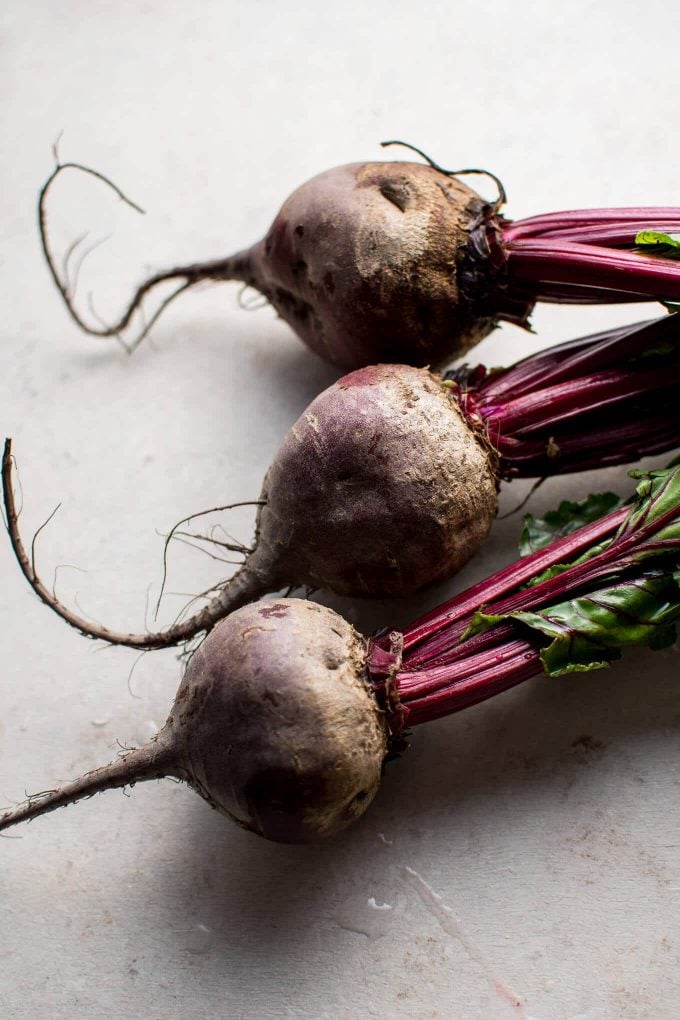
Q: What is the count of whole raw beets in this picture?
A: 3